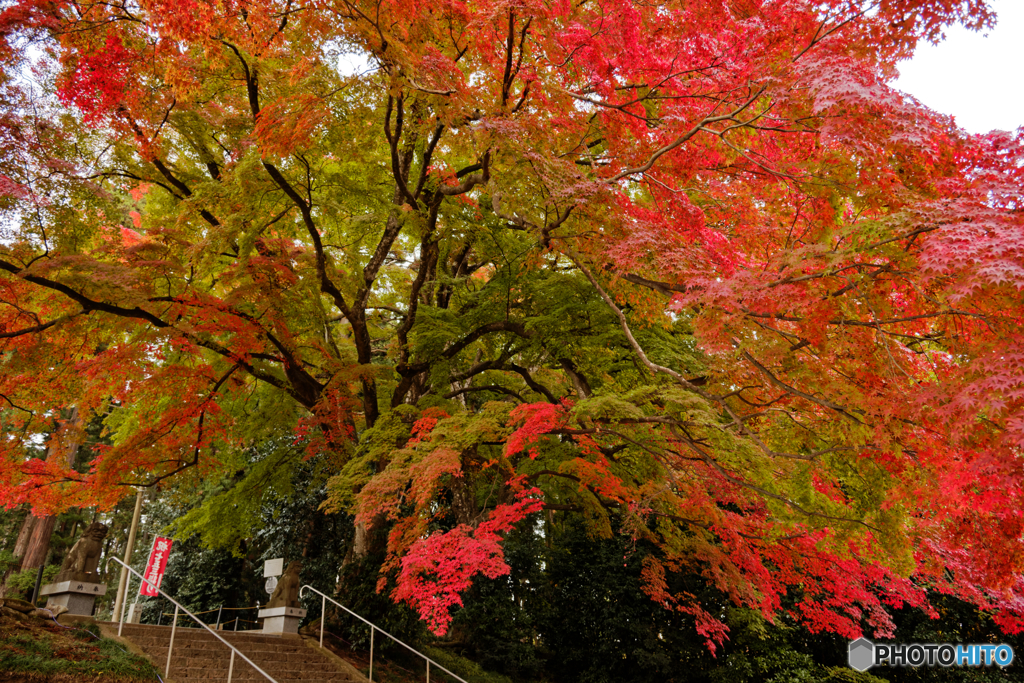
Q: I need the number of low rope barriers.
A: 1